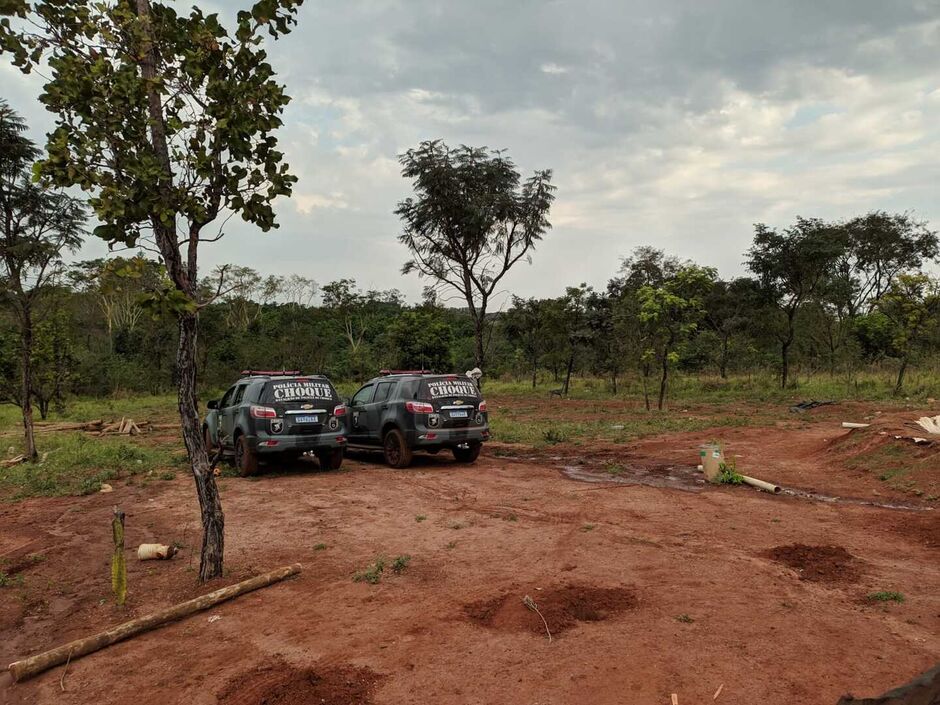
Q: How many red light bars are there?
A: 2